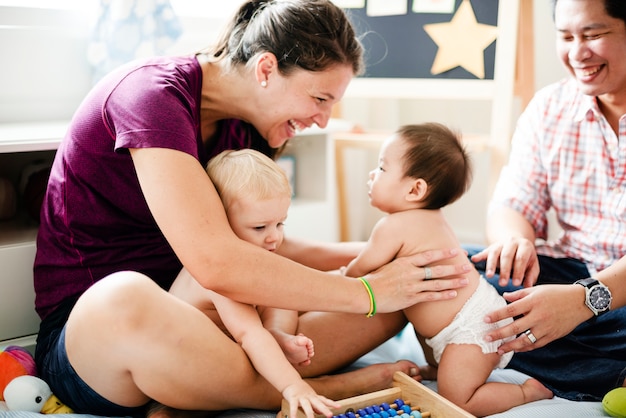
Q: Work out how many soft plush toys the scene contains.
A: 2